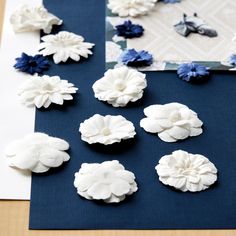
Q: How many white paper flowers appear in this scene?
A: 10